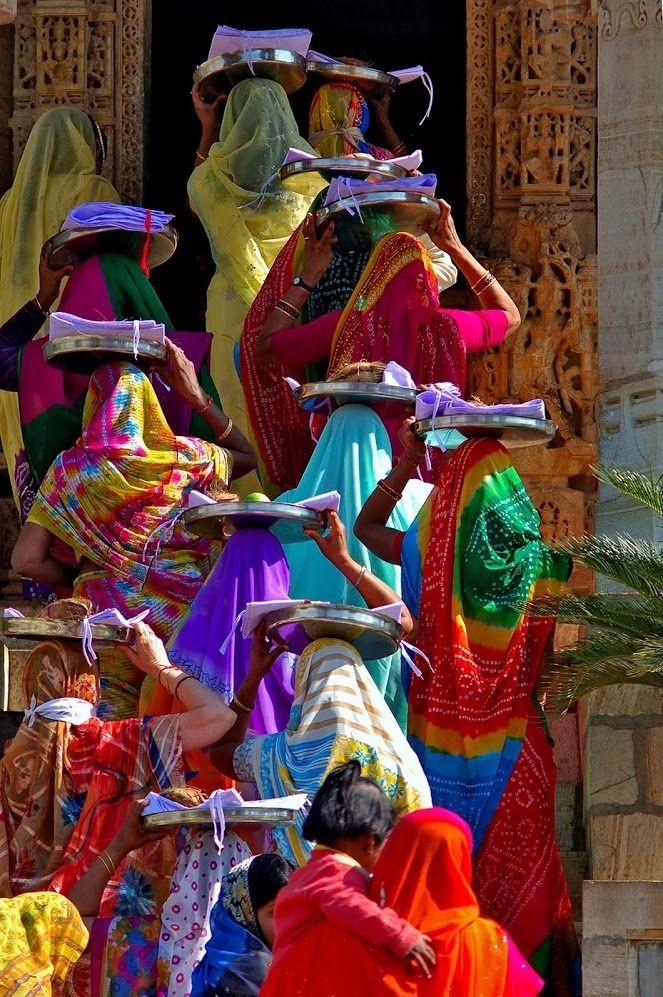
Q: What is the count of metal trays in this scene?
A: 12